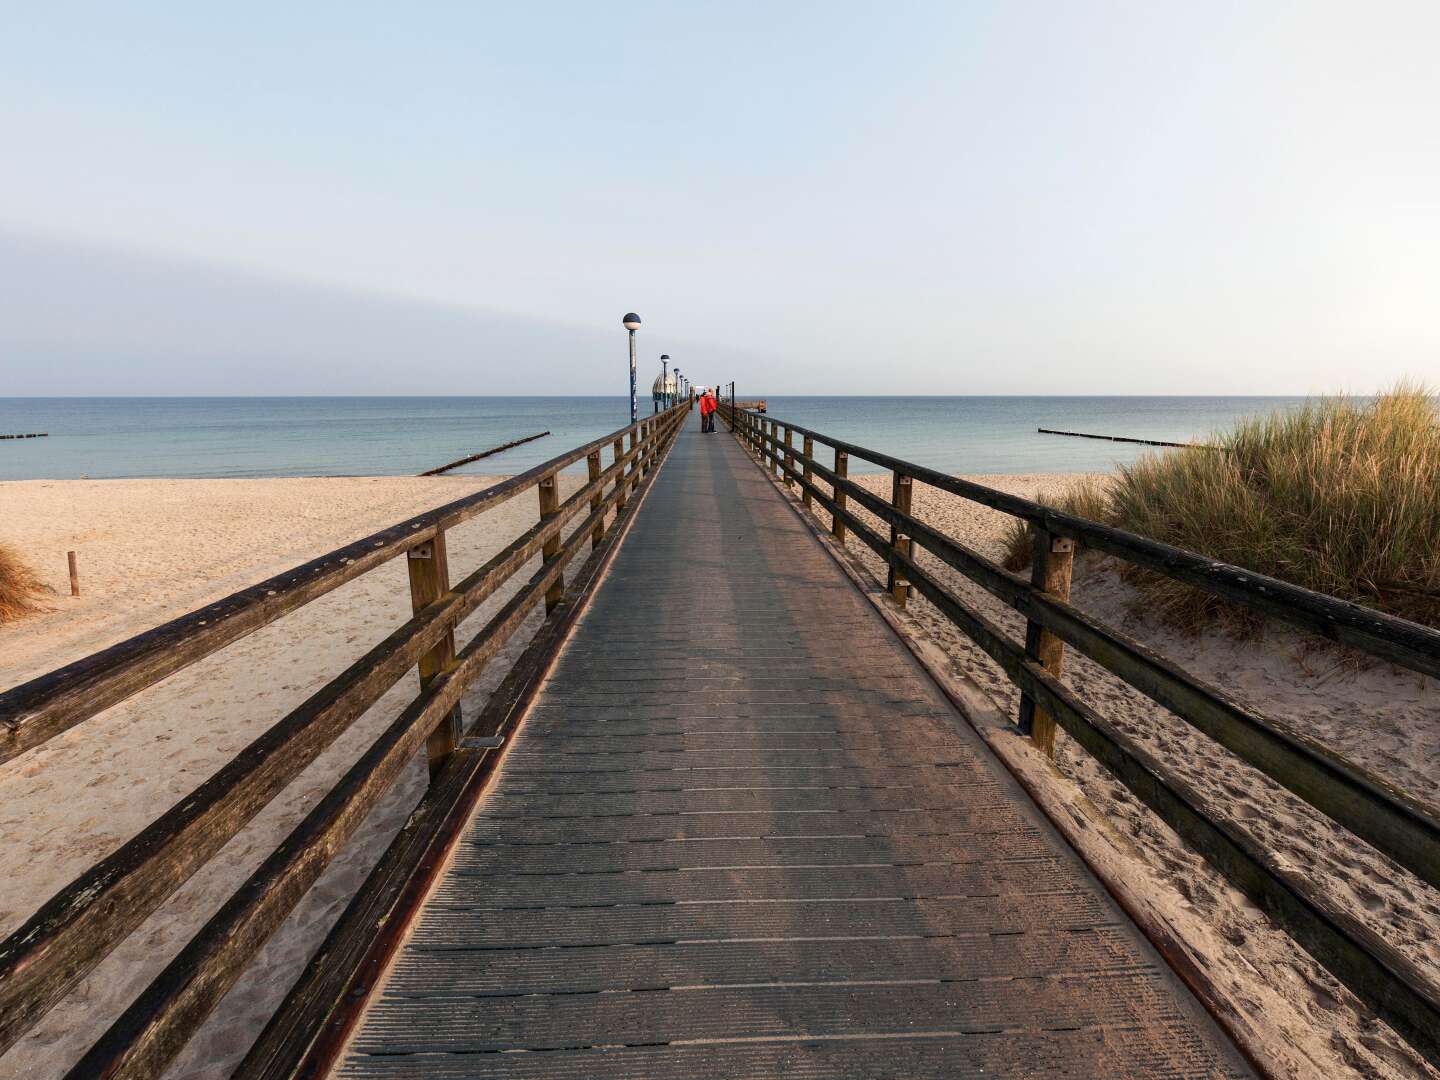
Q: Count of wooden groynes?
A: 3